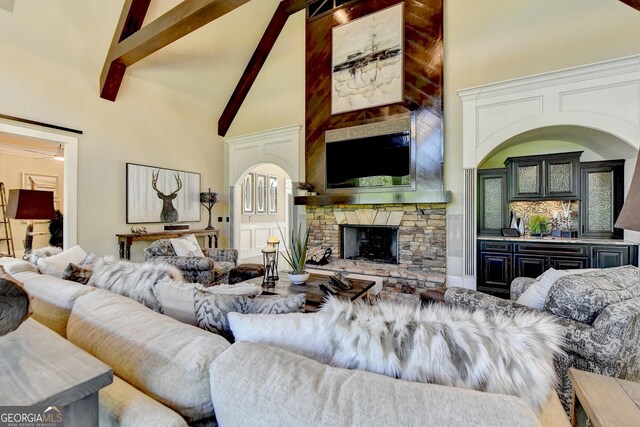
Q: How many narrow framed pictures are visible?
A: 3